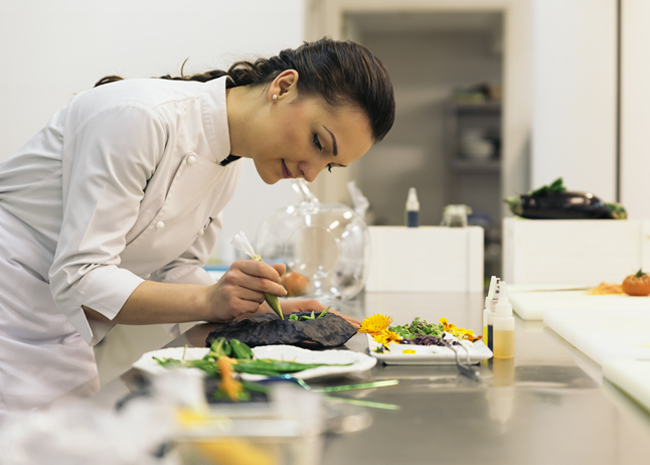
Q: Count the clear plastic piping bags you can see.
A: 1